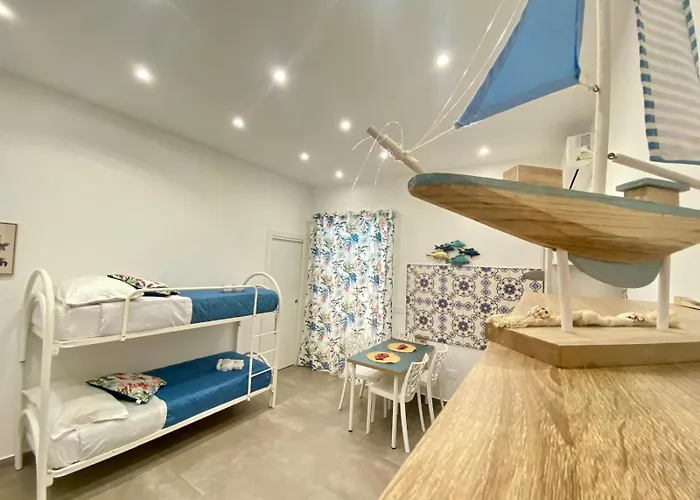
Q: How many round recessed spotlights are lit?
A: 10